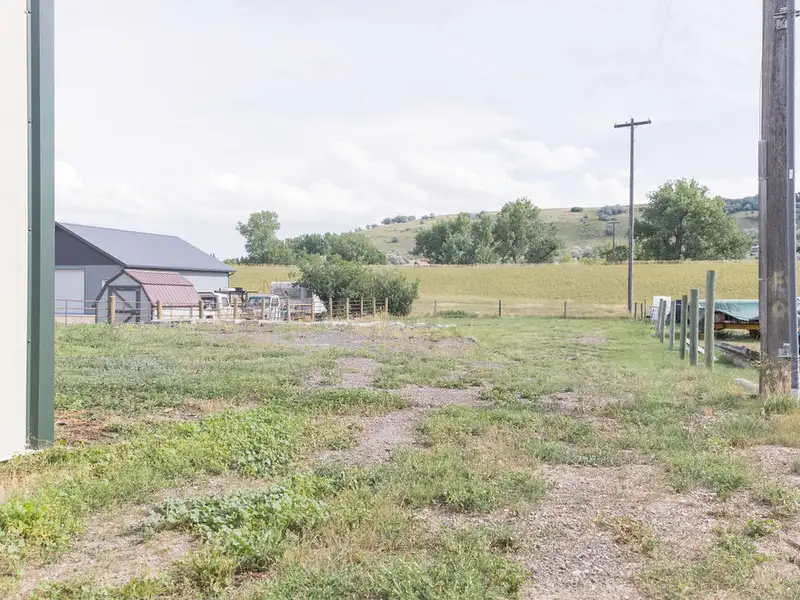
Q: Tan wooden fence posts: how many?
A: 12